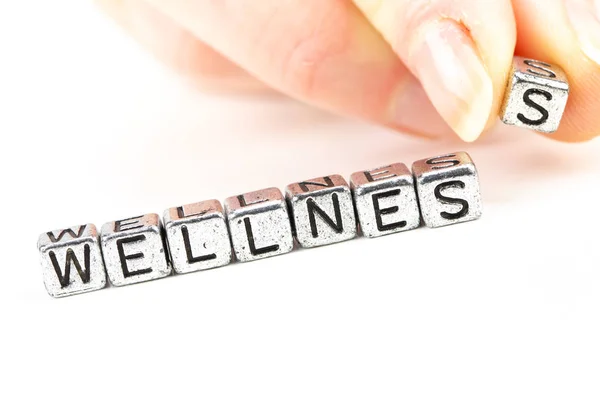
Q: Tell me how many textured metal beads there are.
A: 8